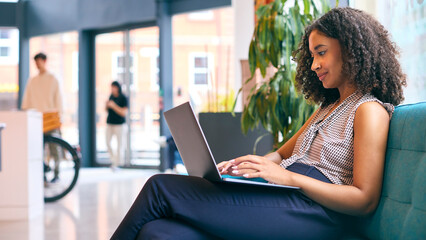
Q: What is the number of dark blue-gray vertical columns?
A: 3